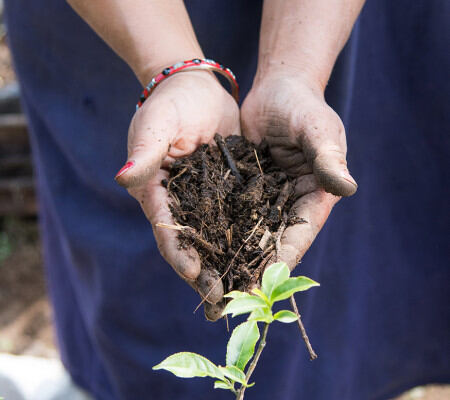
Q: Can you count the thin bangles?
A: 1